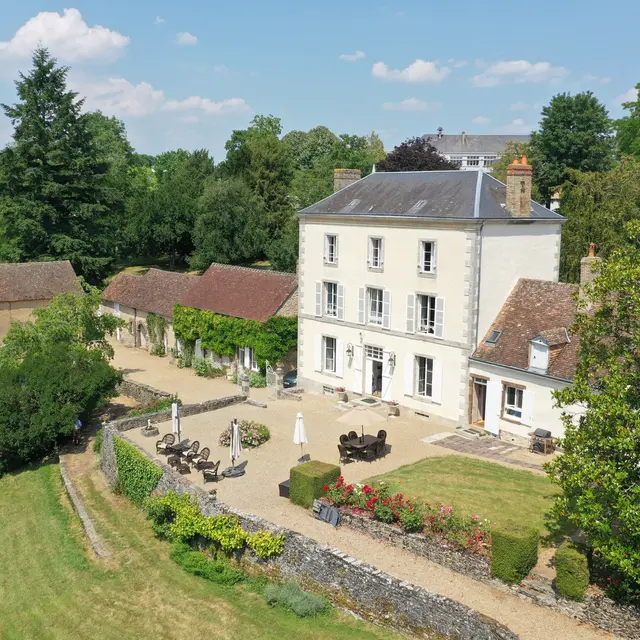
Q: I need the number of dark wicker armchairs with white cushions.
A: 4